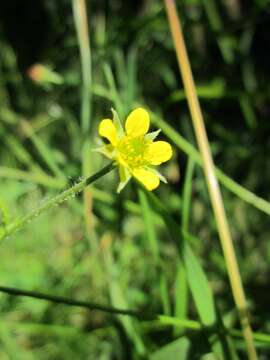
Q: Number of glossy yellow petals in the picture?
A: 4